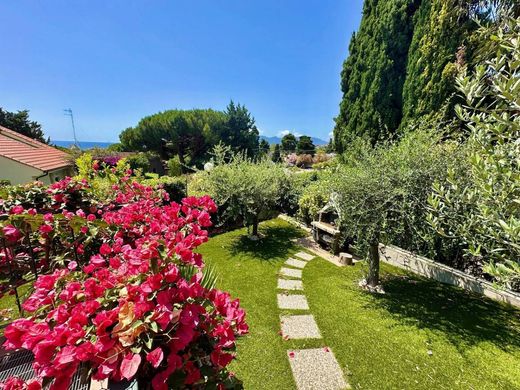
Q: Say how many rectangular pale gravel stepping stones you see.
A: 7